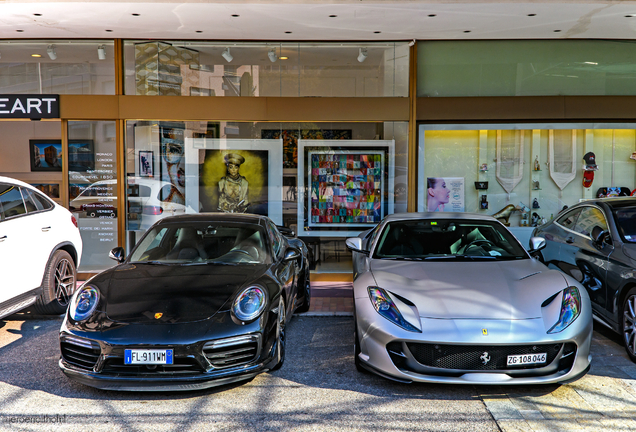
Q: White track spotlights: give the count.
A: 5